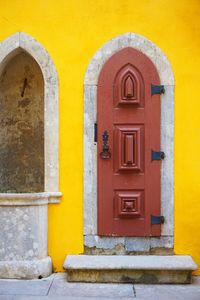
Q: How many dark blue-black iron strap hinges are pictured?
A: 3